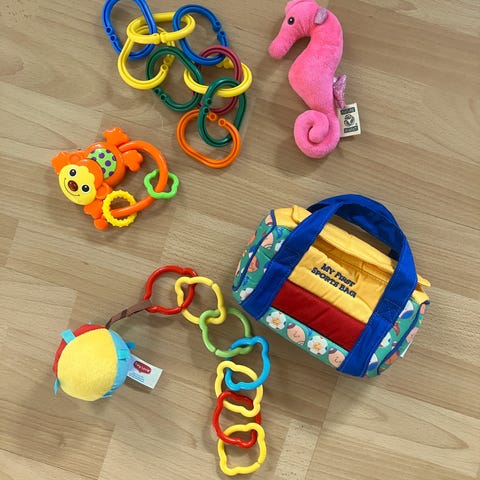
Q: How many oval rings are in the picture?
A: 9